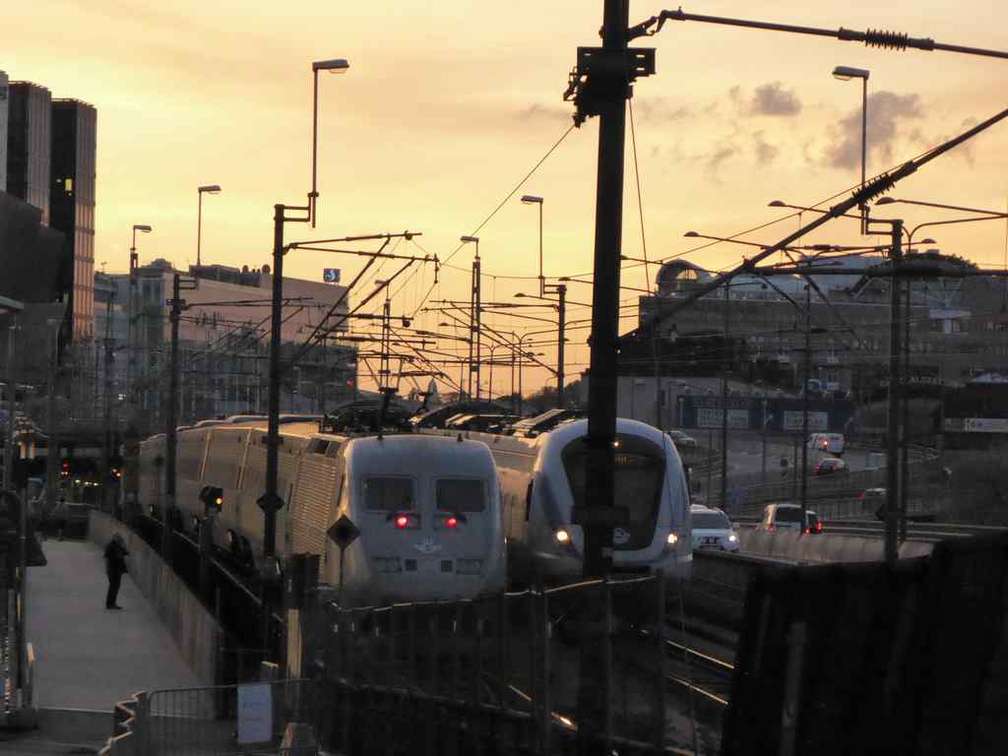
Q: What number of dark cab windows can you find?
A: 3